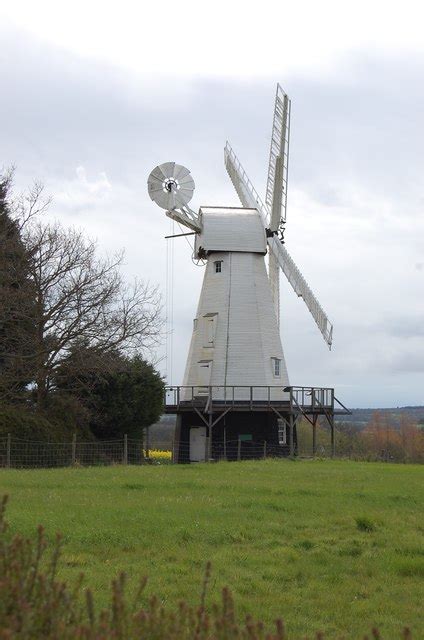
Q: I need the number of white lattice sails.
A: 4